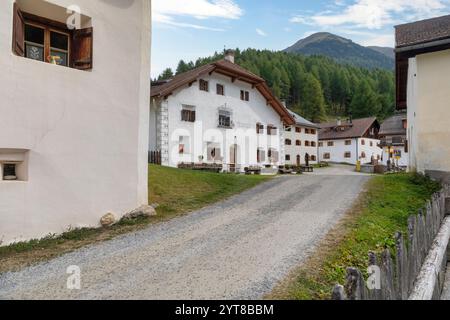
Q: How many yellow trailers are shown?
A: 0